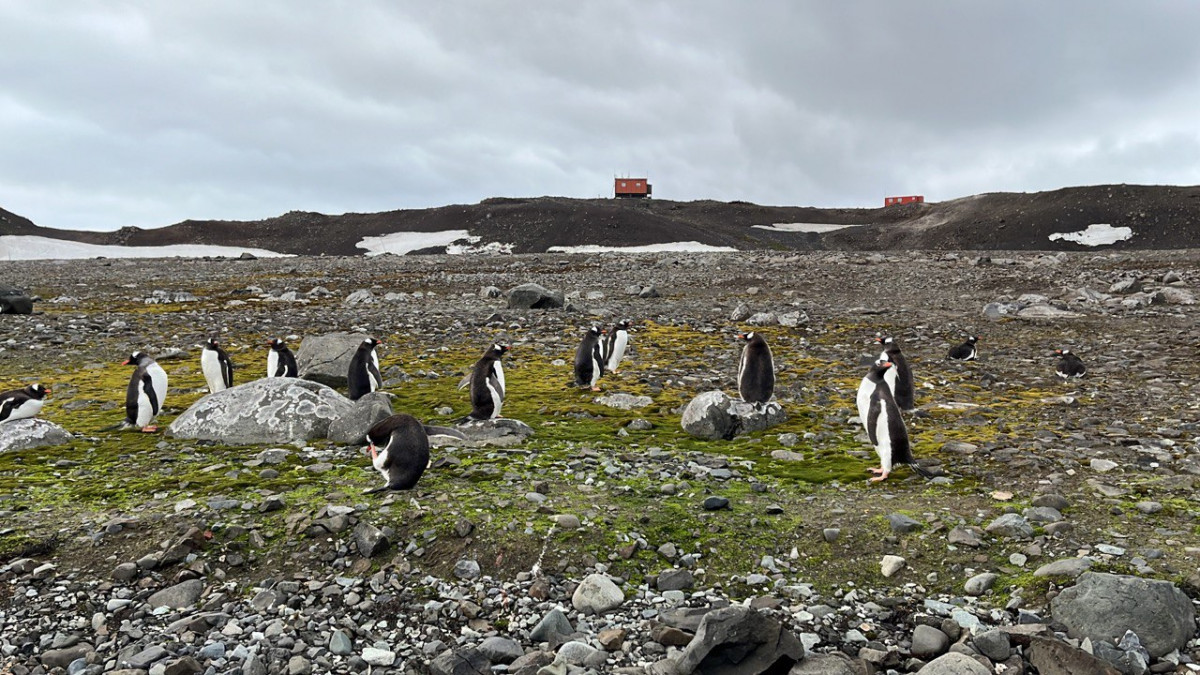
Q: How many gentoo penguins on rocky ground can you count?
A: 14